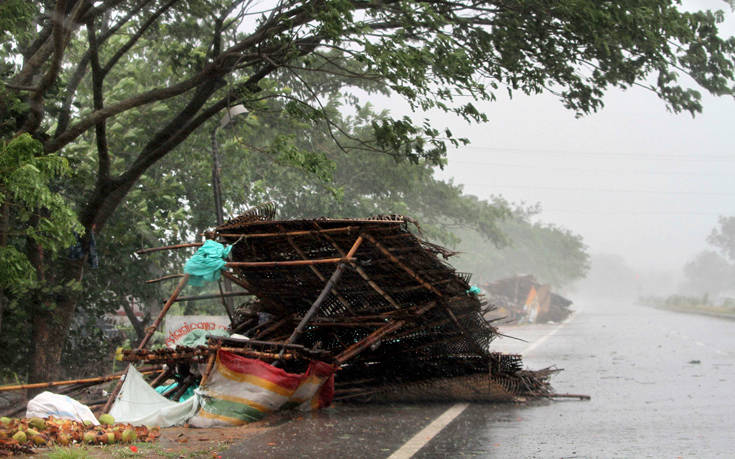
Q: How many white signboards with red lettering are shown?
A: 1